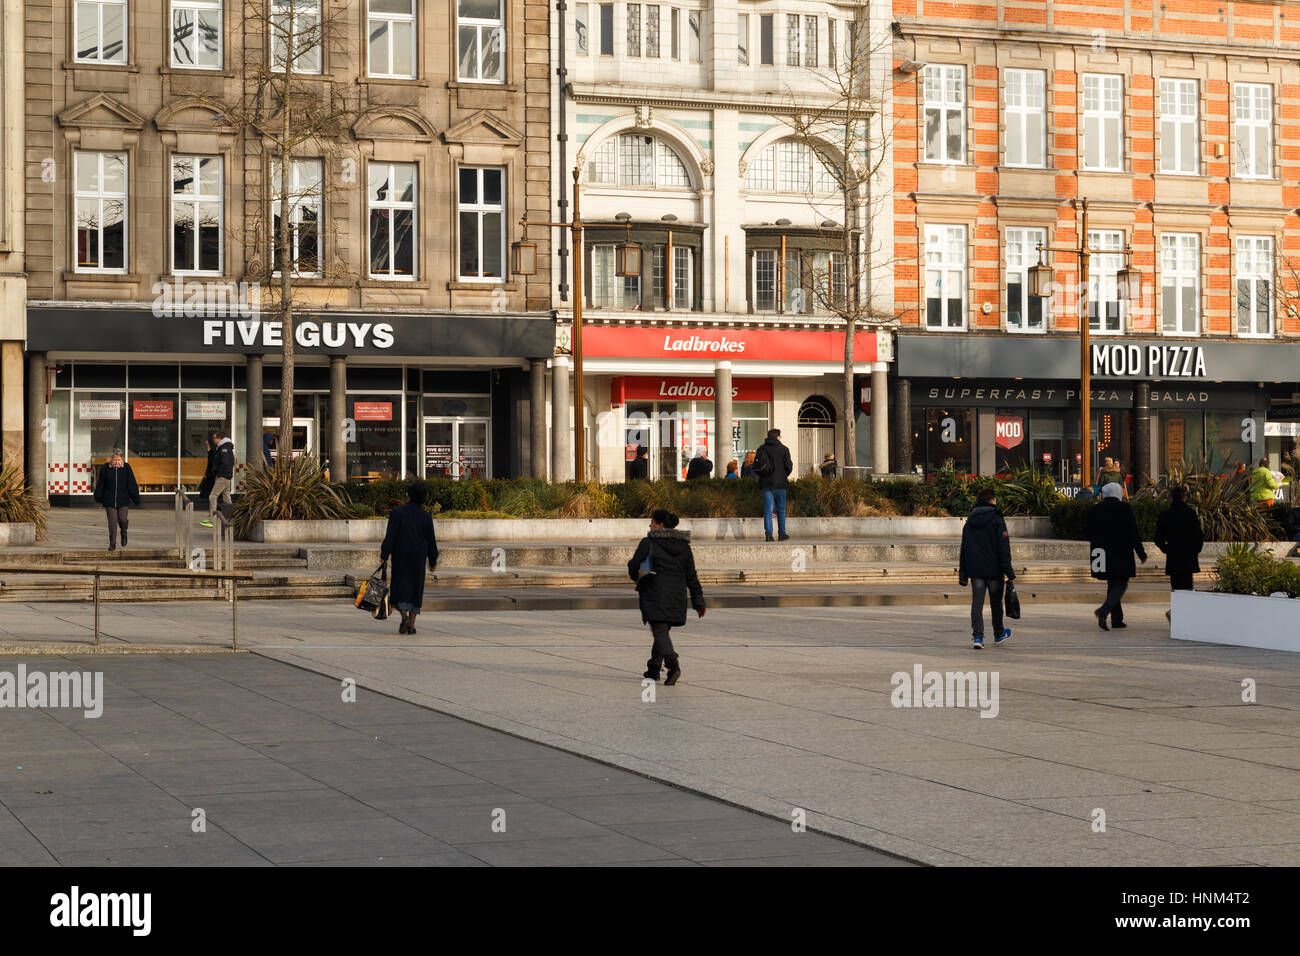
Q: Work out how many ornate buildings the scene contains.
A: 3